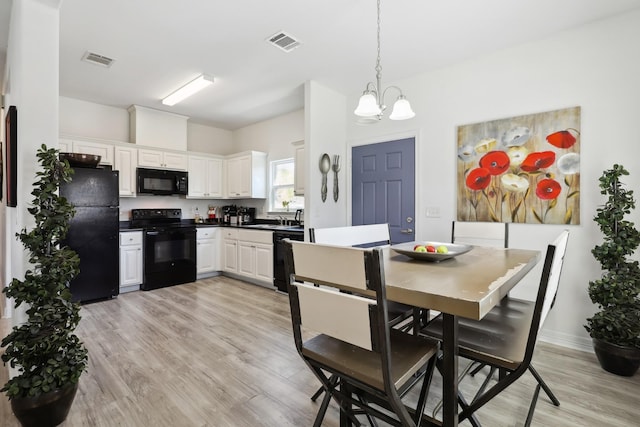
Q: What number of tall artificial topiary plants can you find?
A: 2